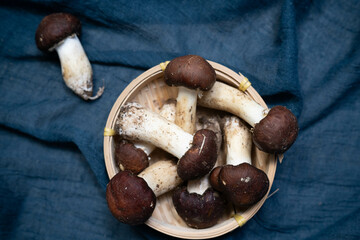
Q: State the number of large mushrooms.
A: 8